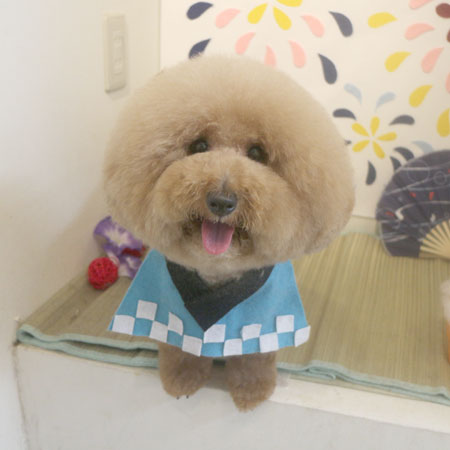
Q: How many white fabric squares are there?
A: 11